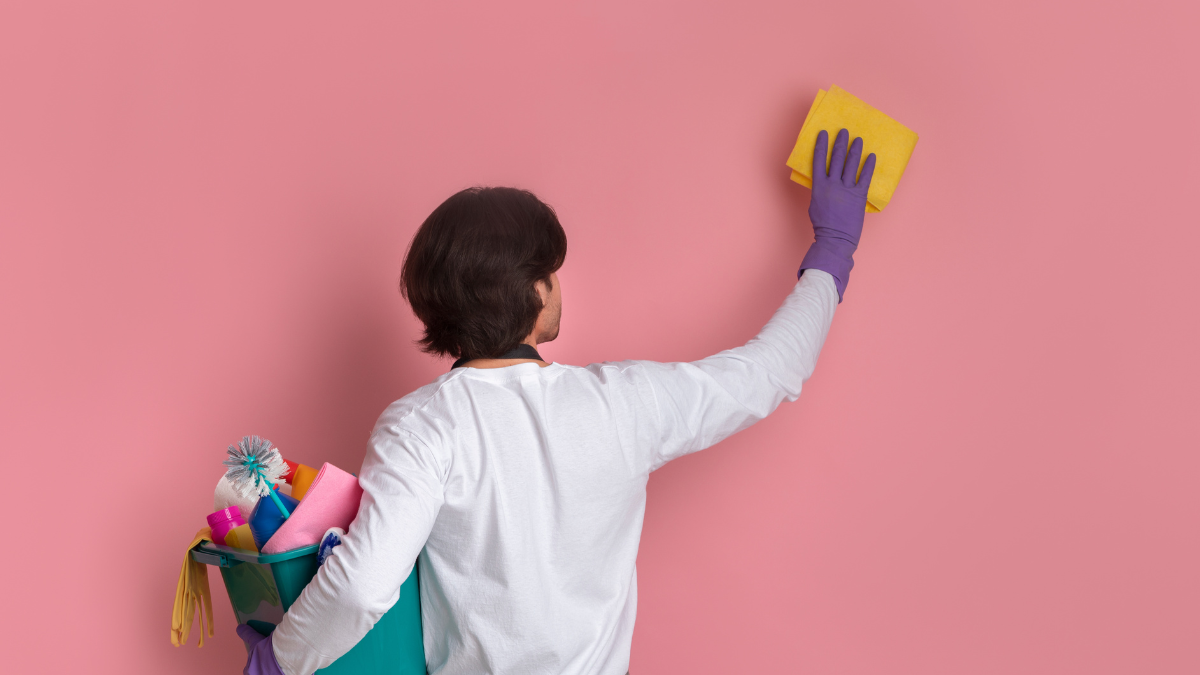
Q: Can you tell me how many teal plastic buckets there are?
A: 1